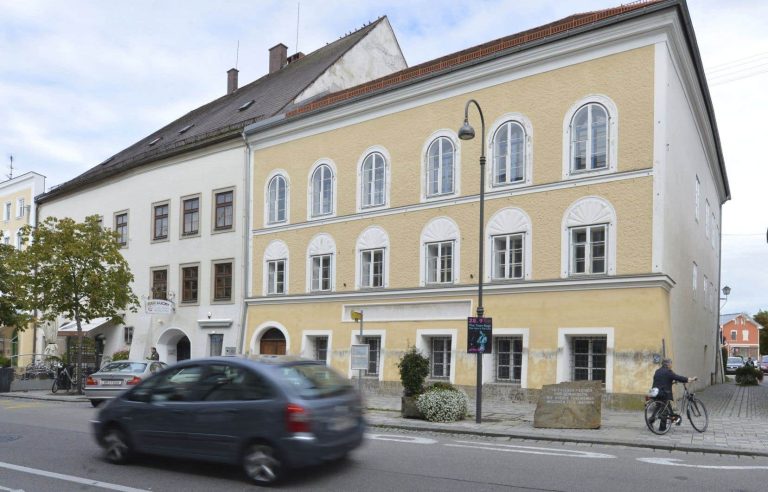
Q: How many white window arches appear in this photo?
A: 12